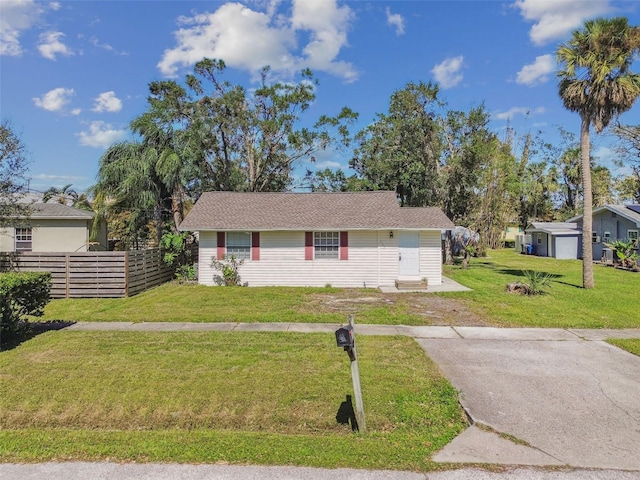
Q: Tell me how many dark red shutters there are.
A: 4